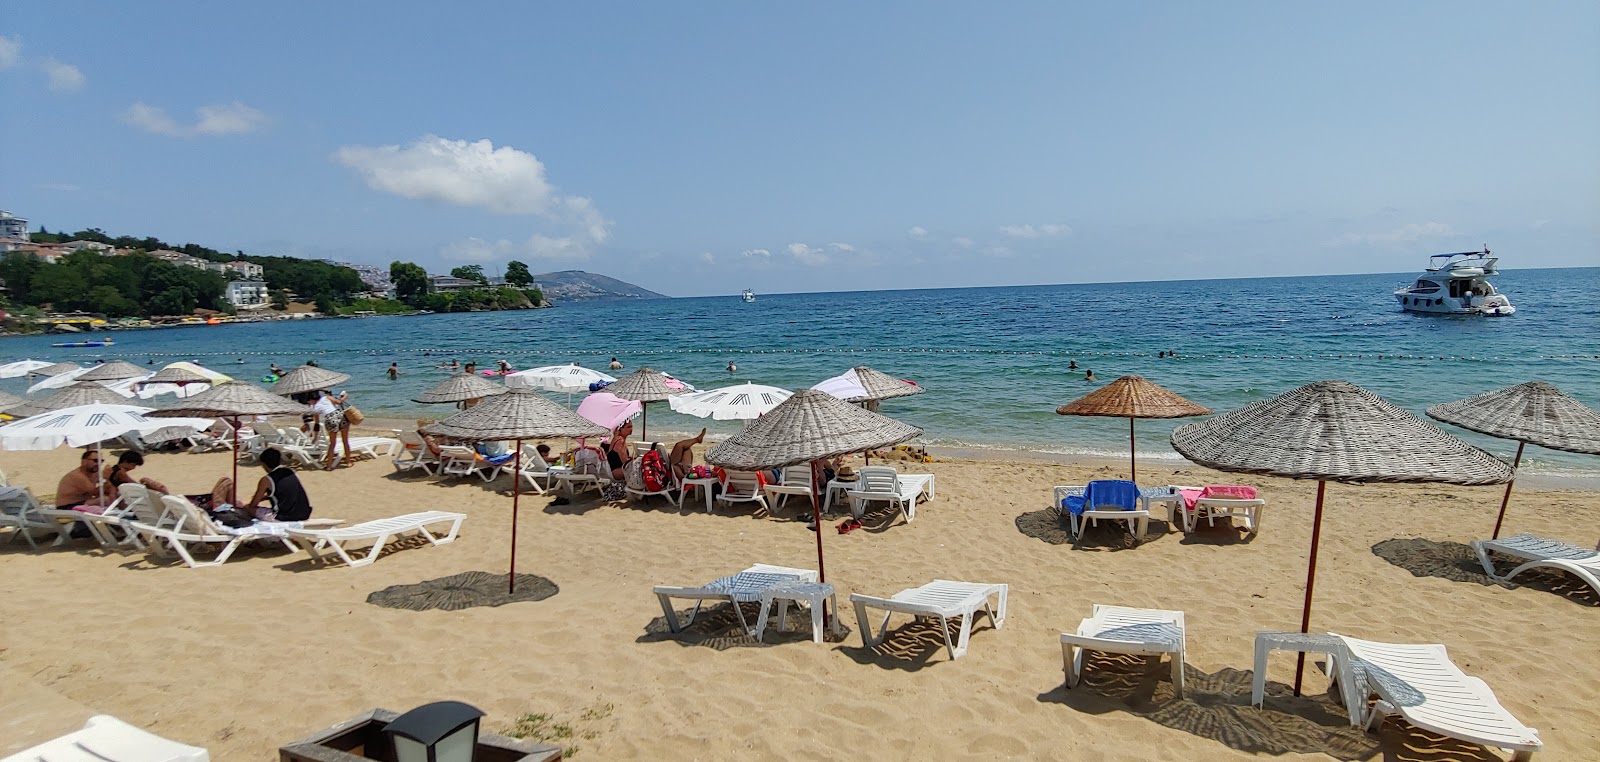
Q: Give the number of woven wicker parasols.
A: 15